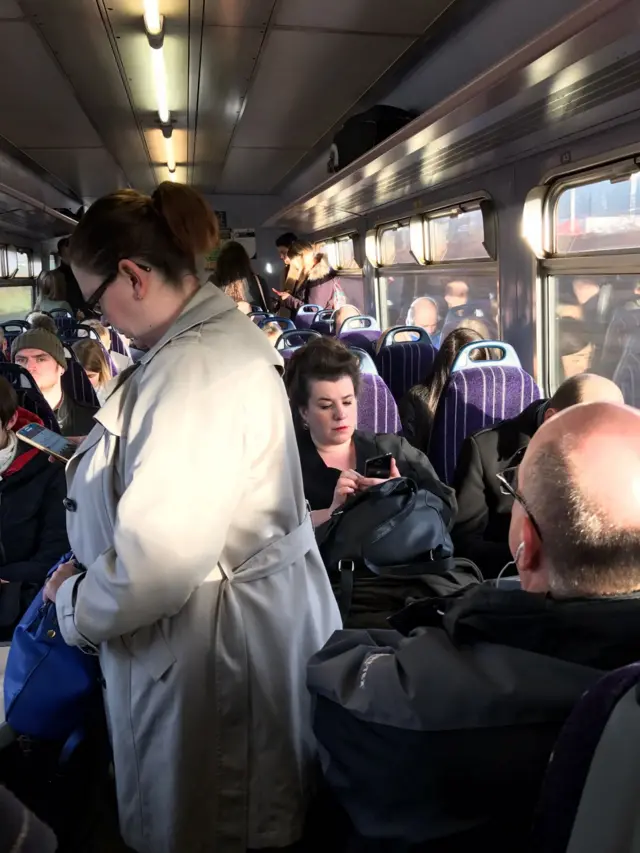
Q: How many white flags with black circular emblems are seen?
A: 0